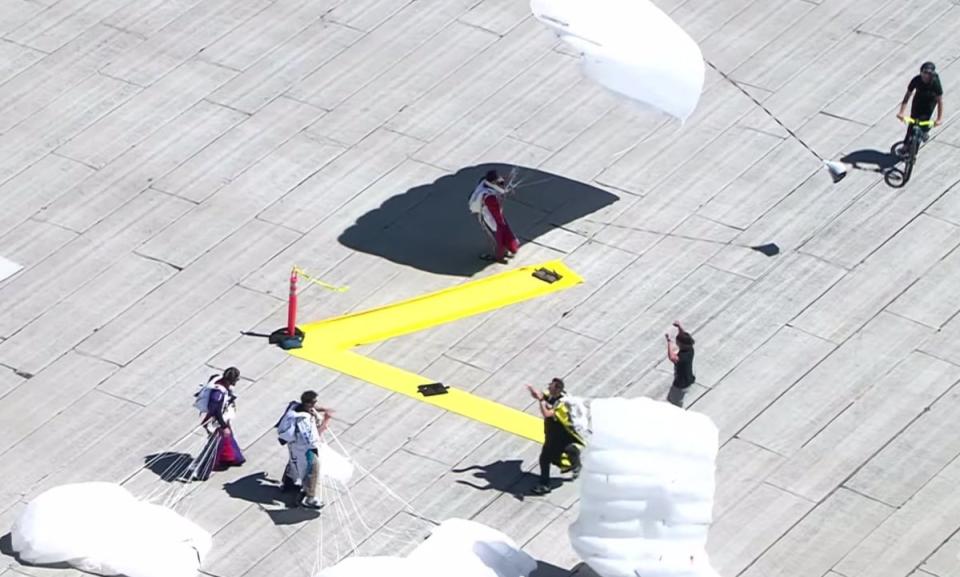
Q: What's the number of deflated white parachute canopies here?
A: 3